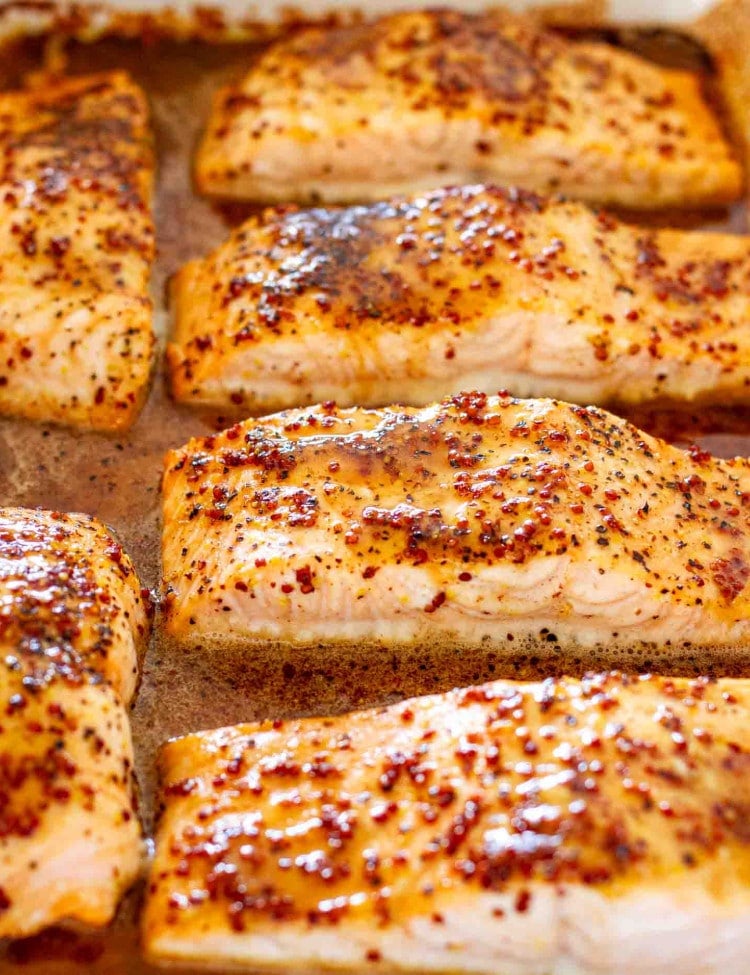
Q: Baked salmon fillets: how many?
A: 6